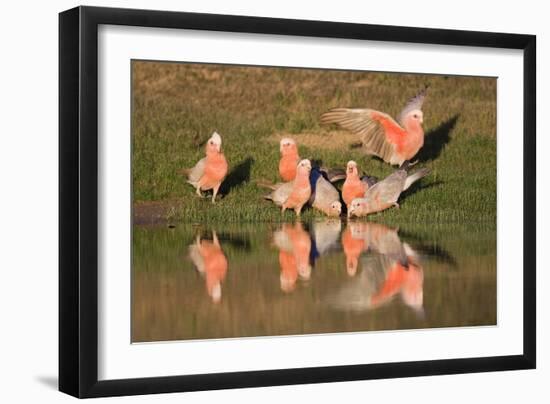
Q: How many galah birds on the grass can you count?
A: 7